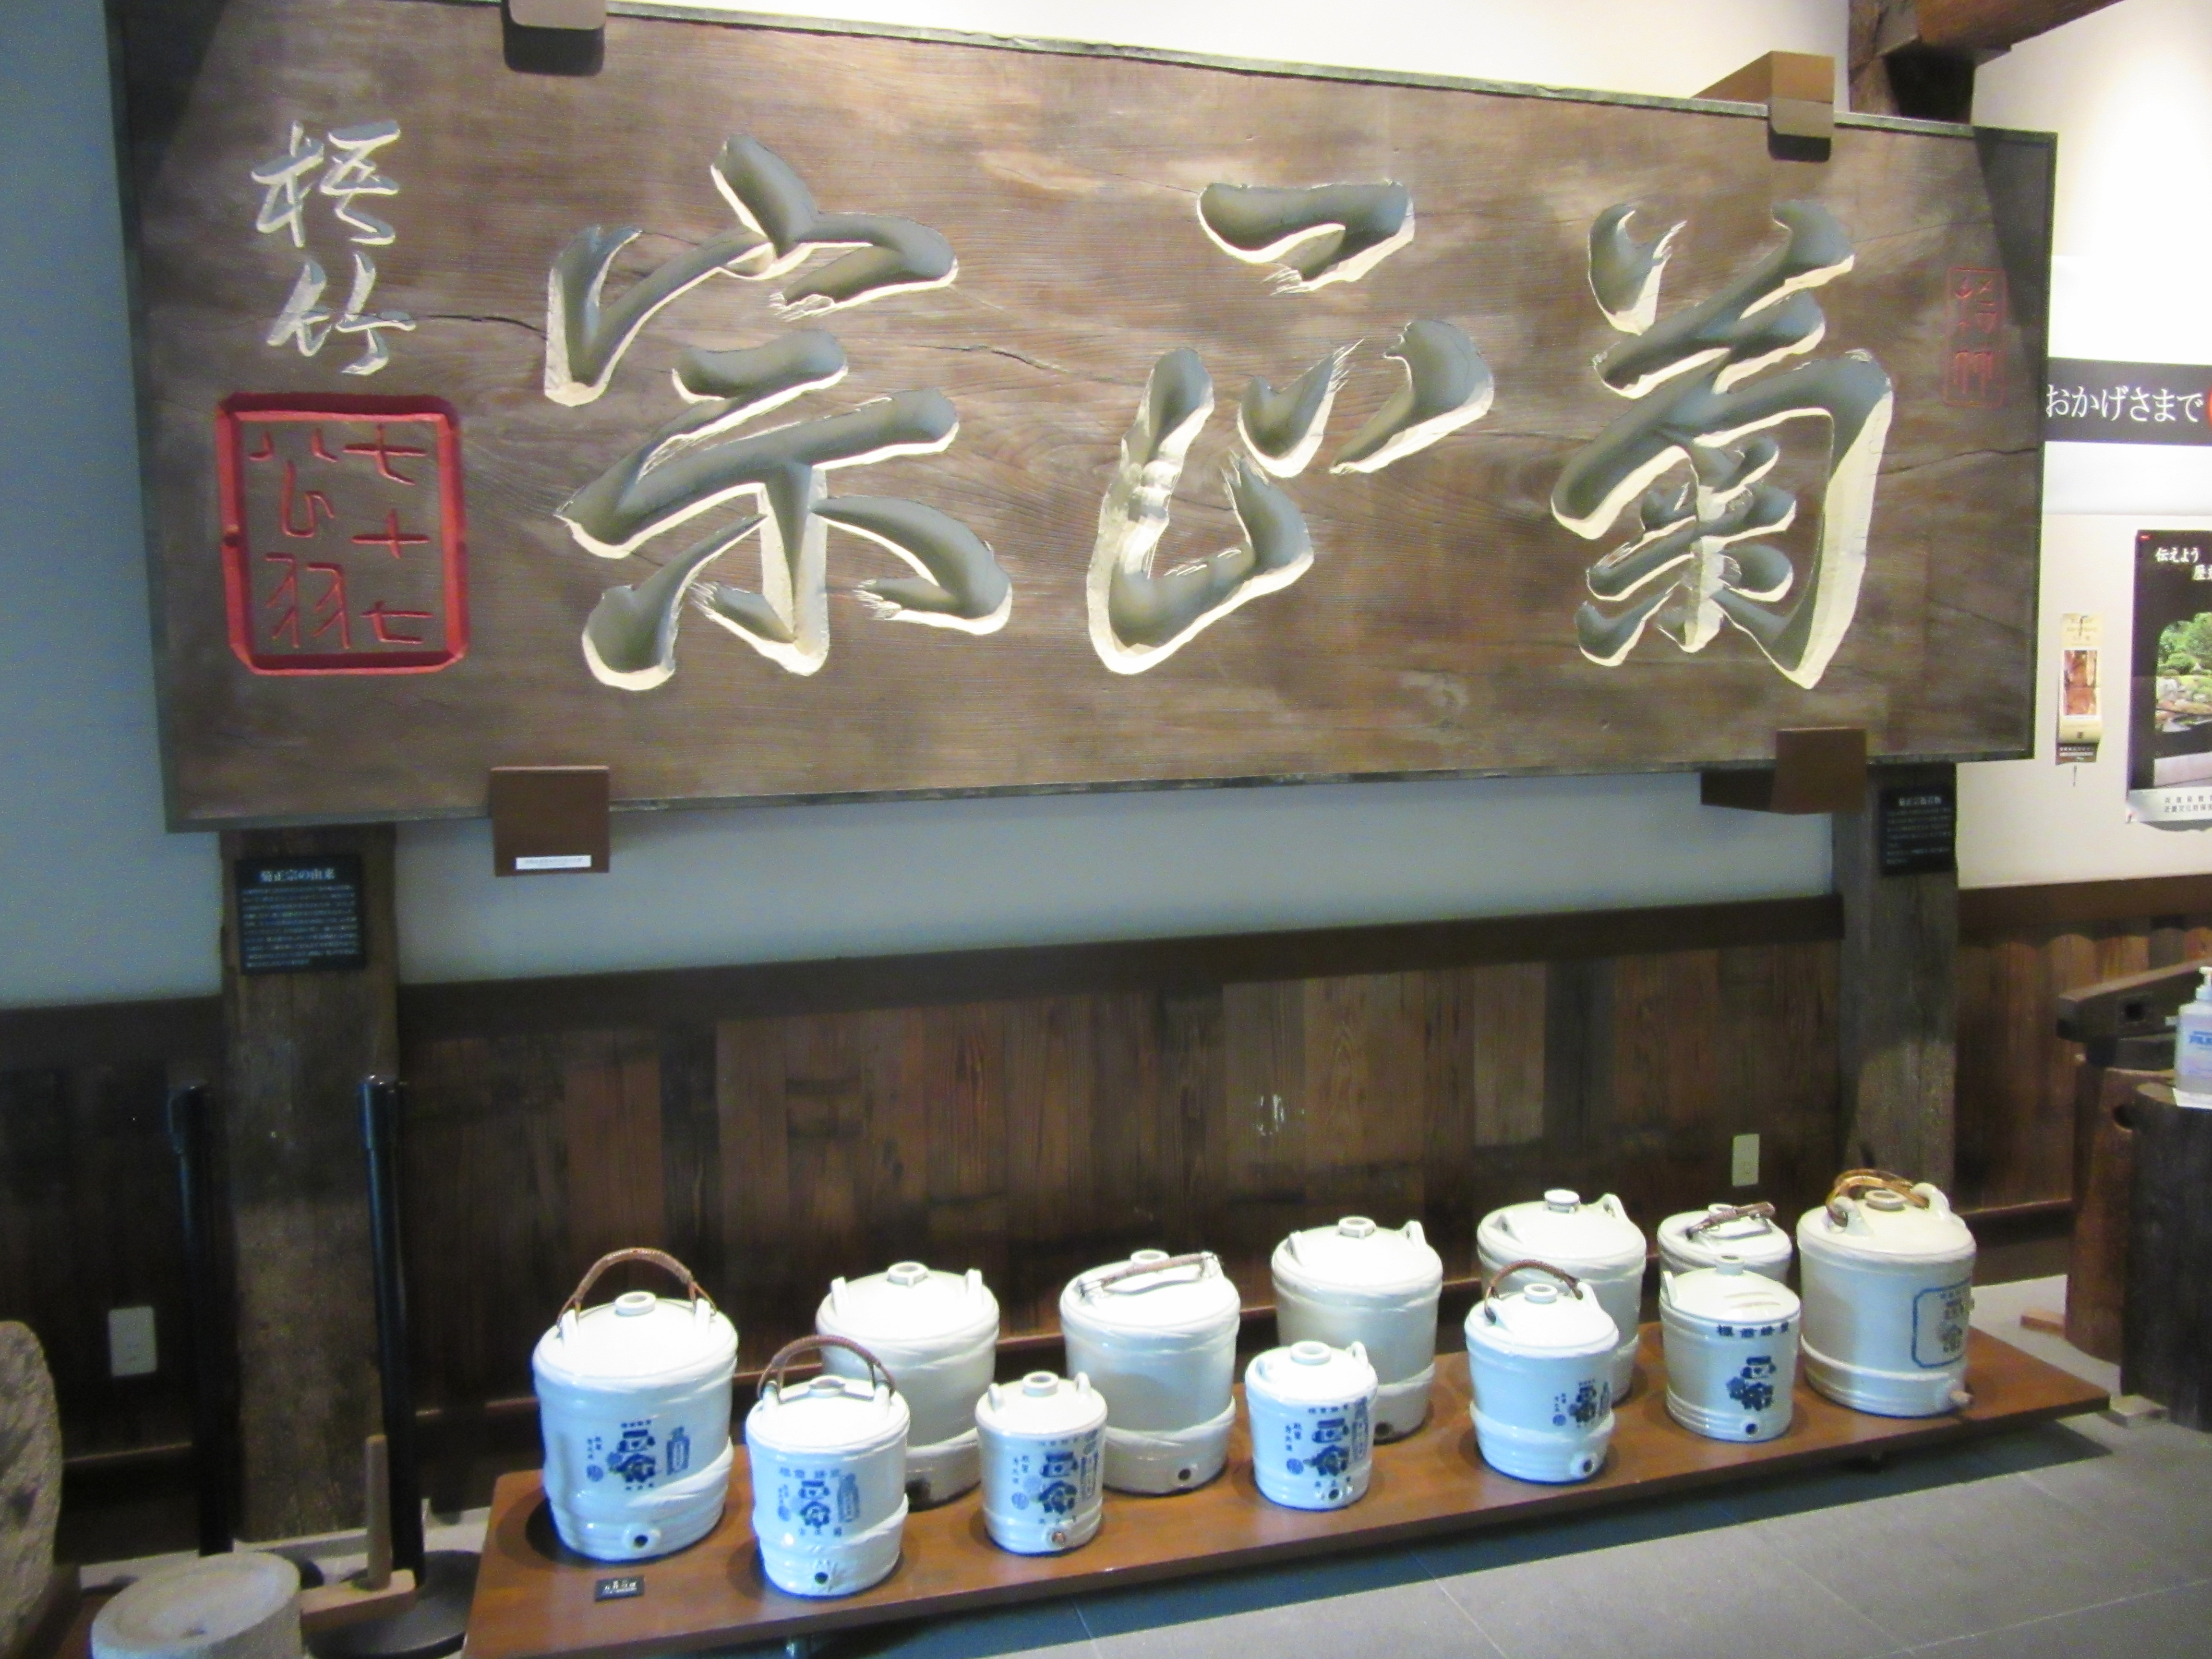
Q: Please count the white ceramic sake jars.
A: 12